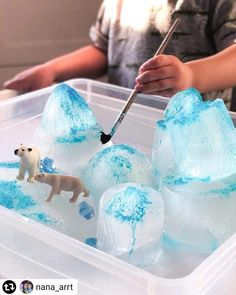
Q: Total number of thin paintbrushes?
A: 1